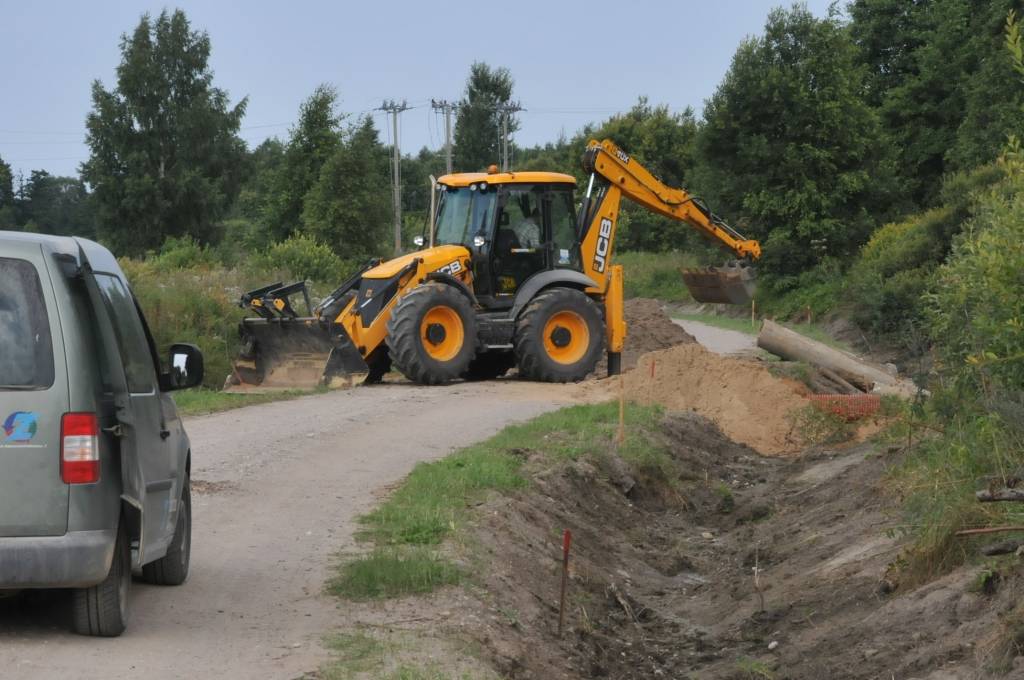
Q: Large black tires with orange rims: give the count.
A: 2